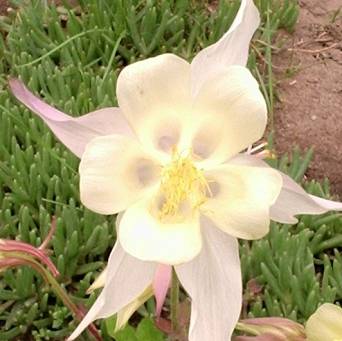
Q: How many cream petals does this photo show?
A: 5